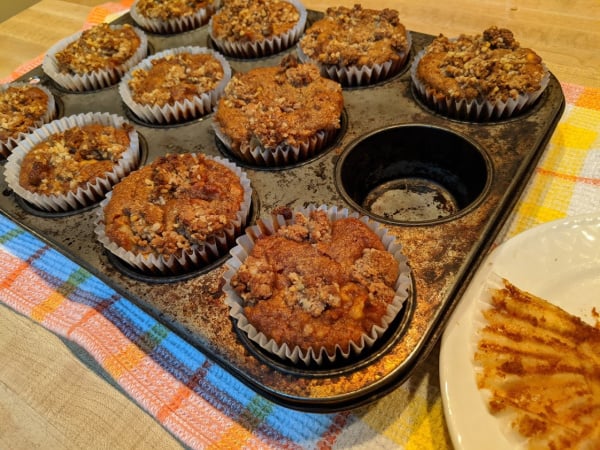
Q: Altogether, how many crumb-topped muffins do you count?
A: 11